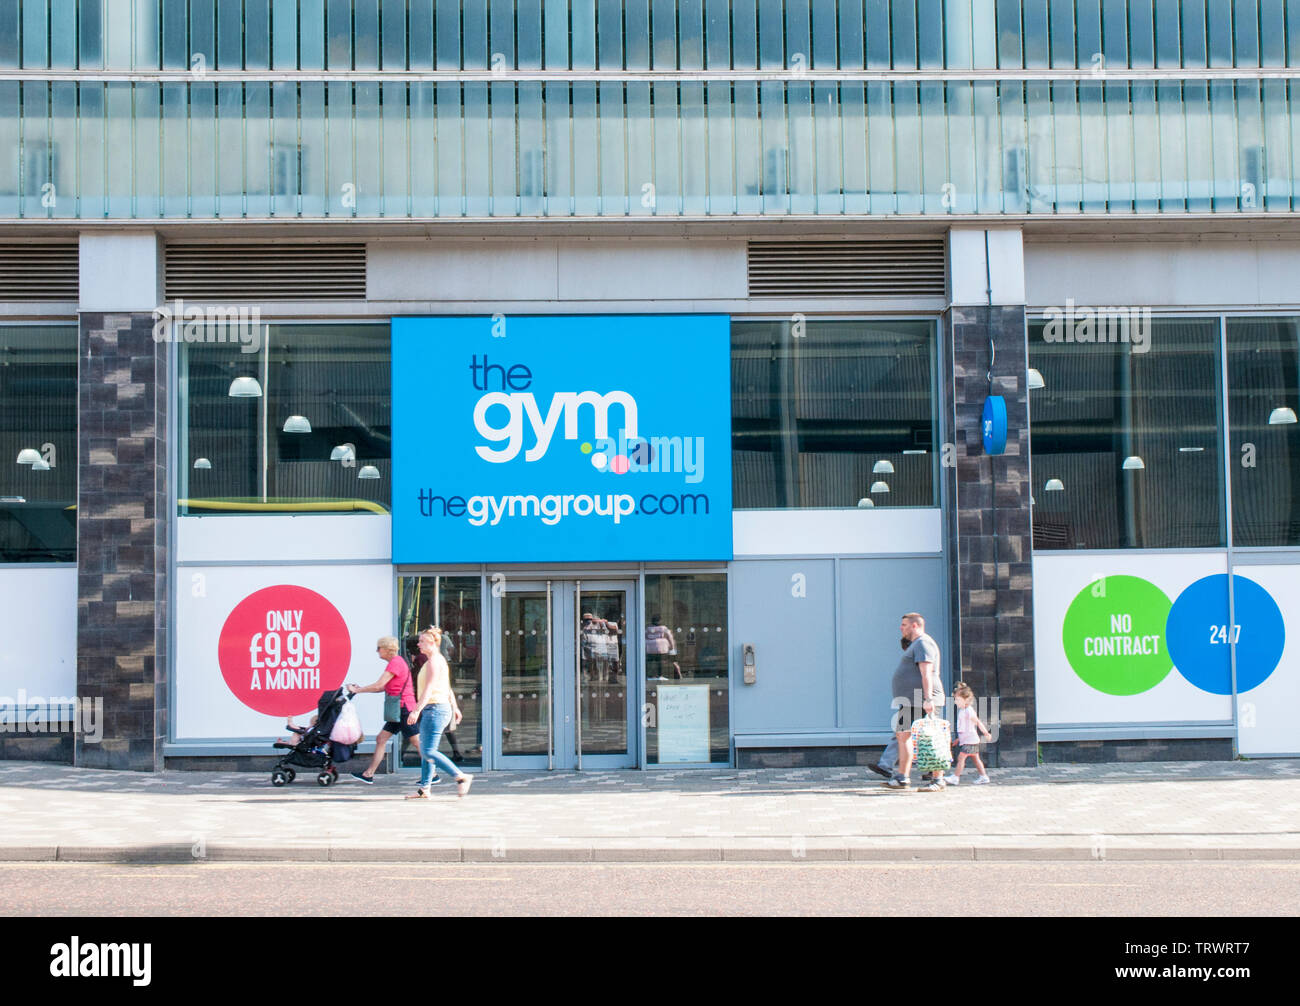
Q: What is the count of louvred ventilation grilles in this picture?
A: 3